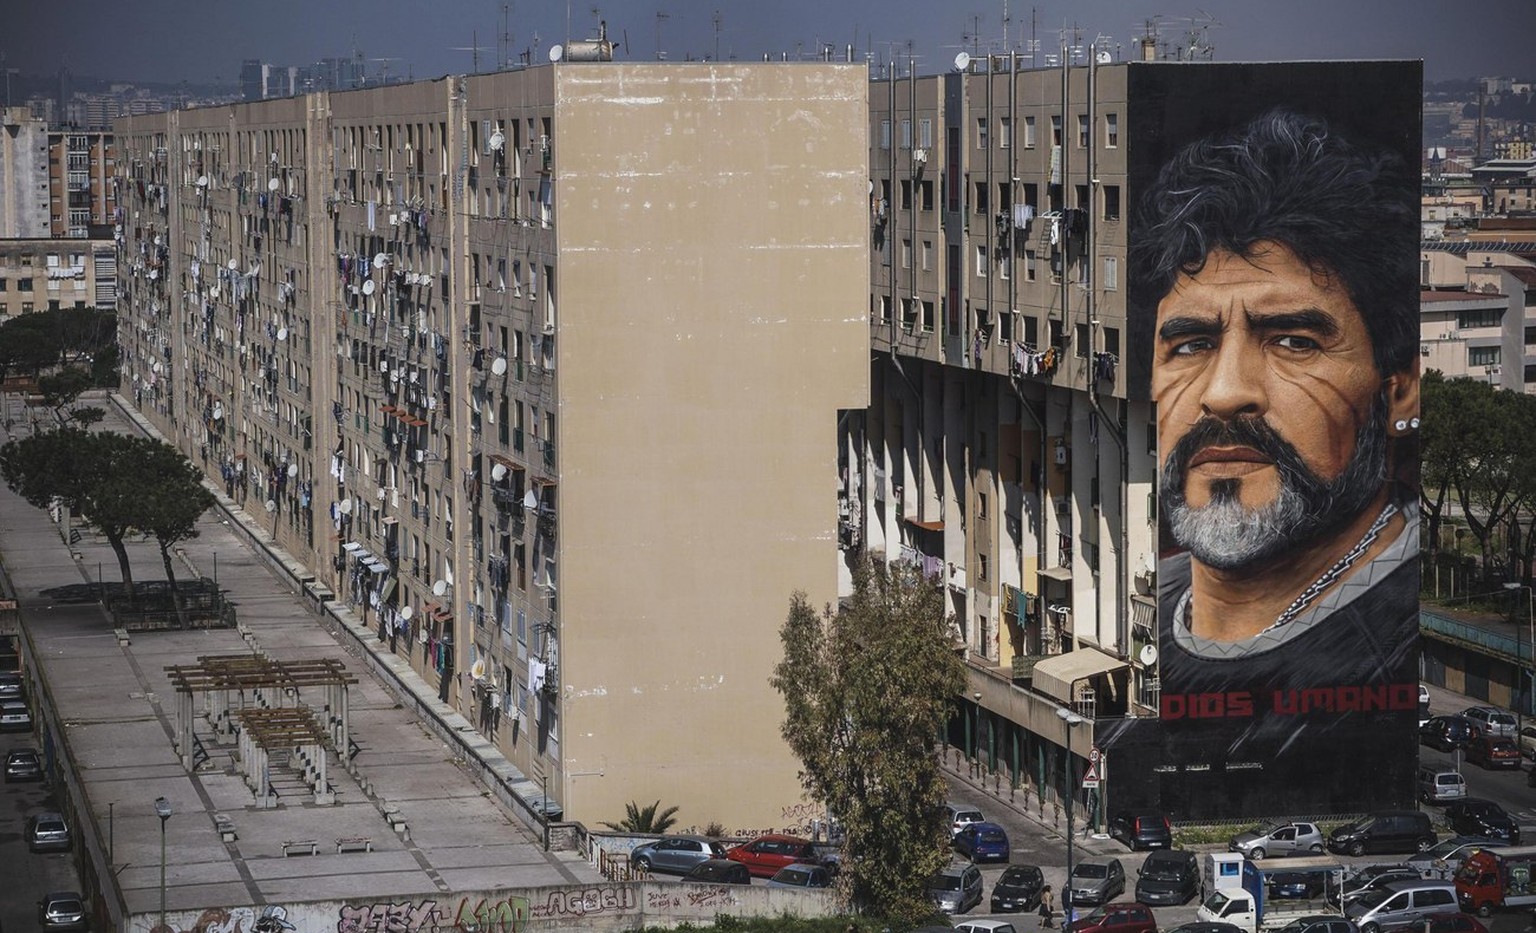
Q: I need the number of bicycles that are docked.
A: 0